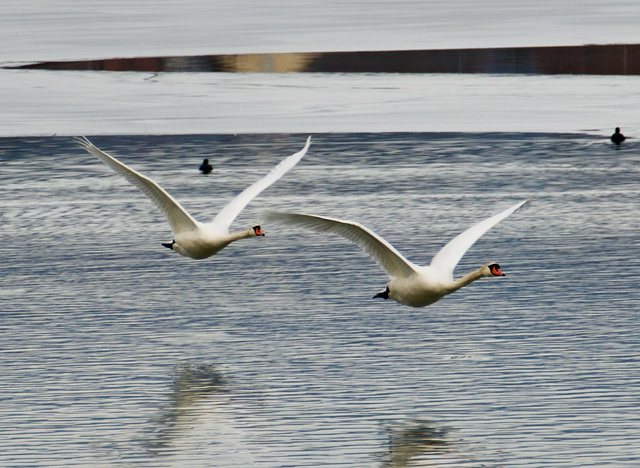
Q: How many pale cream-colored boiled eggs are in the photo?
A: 0